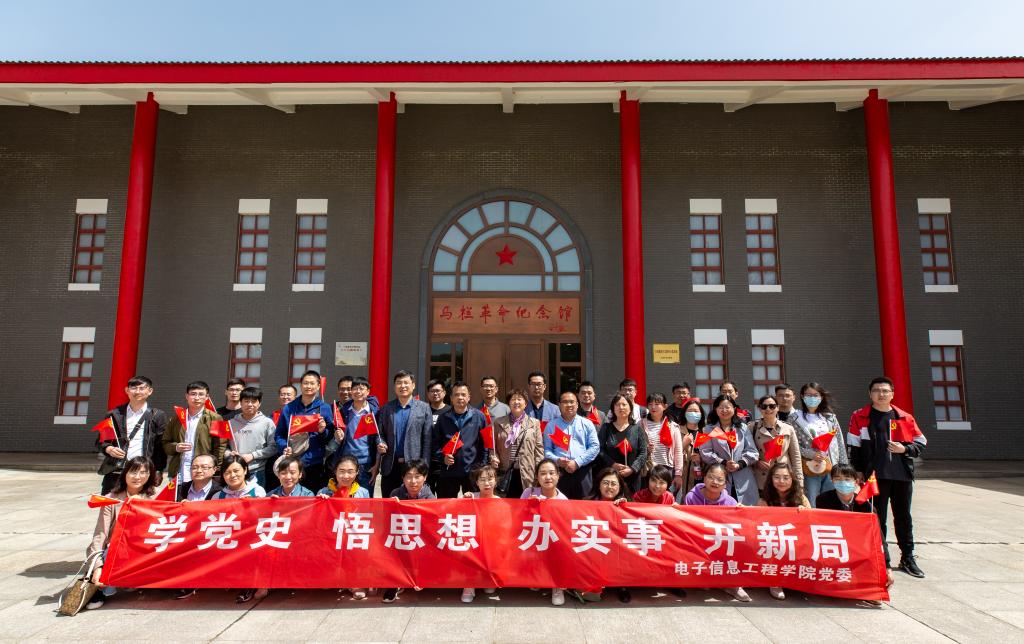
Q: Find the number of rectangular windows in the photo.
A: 12